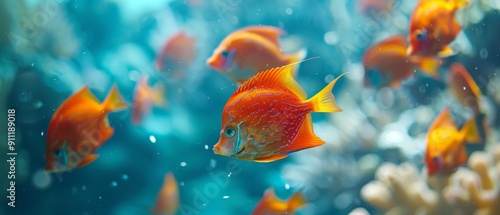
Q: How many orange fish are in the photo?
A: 11